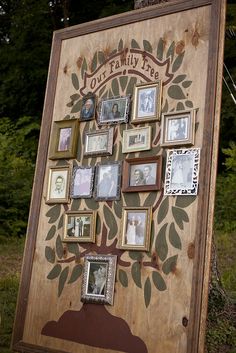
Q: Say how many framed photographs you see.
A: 15